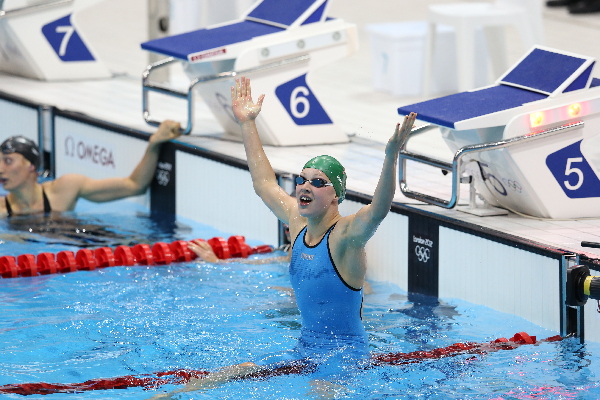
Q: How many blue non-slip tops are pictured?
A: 2